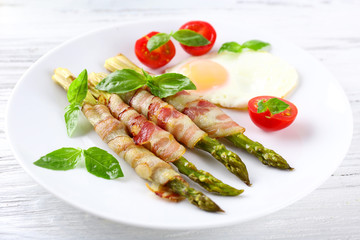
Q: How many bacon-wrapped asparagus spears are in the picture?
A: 4